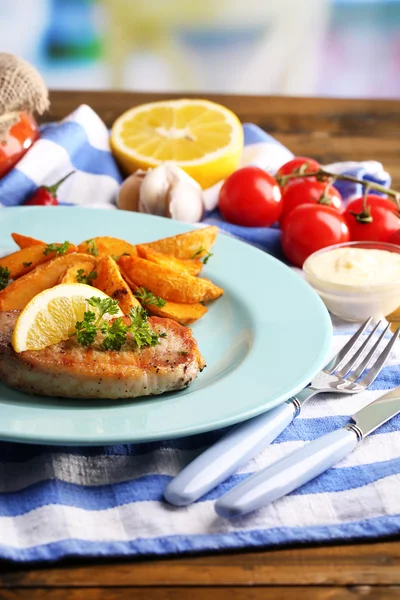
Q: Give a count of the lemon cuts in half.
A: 1